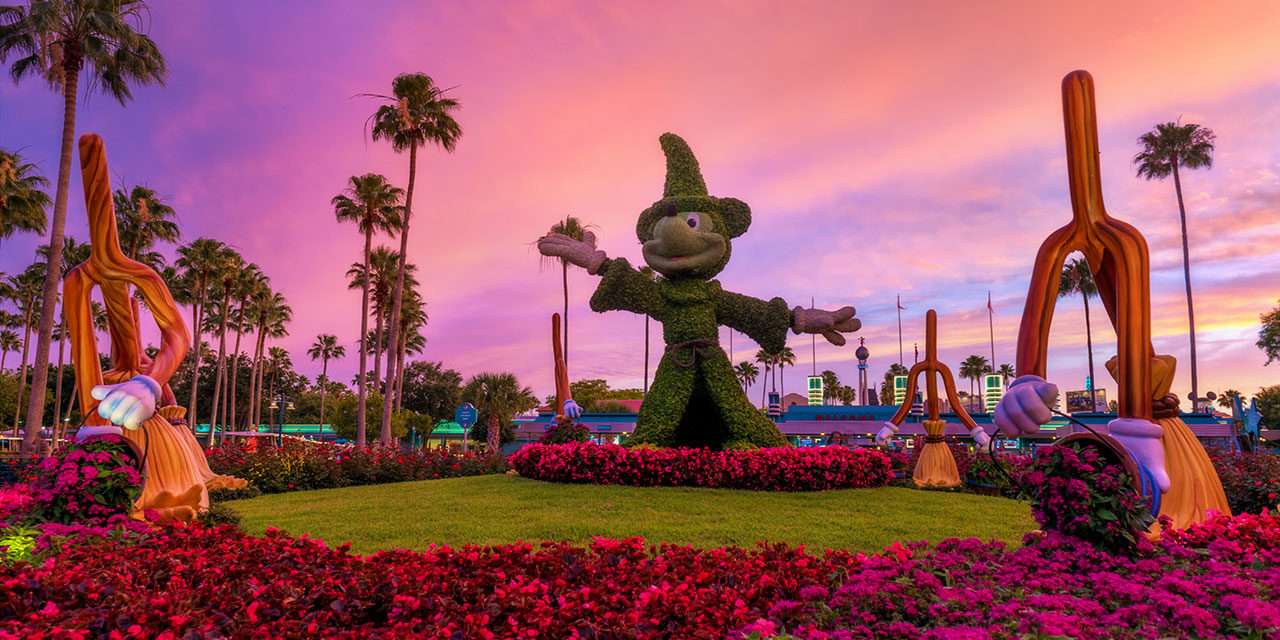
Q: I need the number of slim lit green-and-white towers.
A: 3